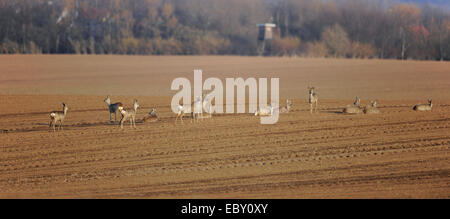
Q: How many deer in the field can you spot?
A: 12